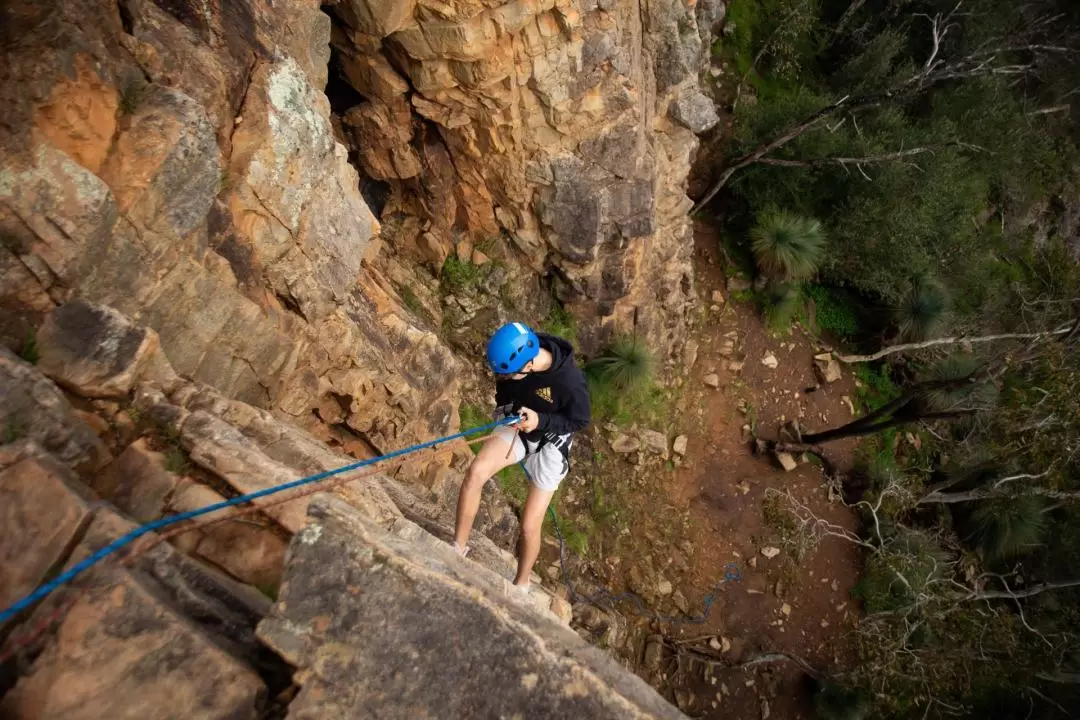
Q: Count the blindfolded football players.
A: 0